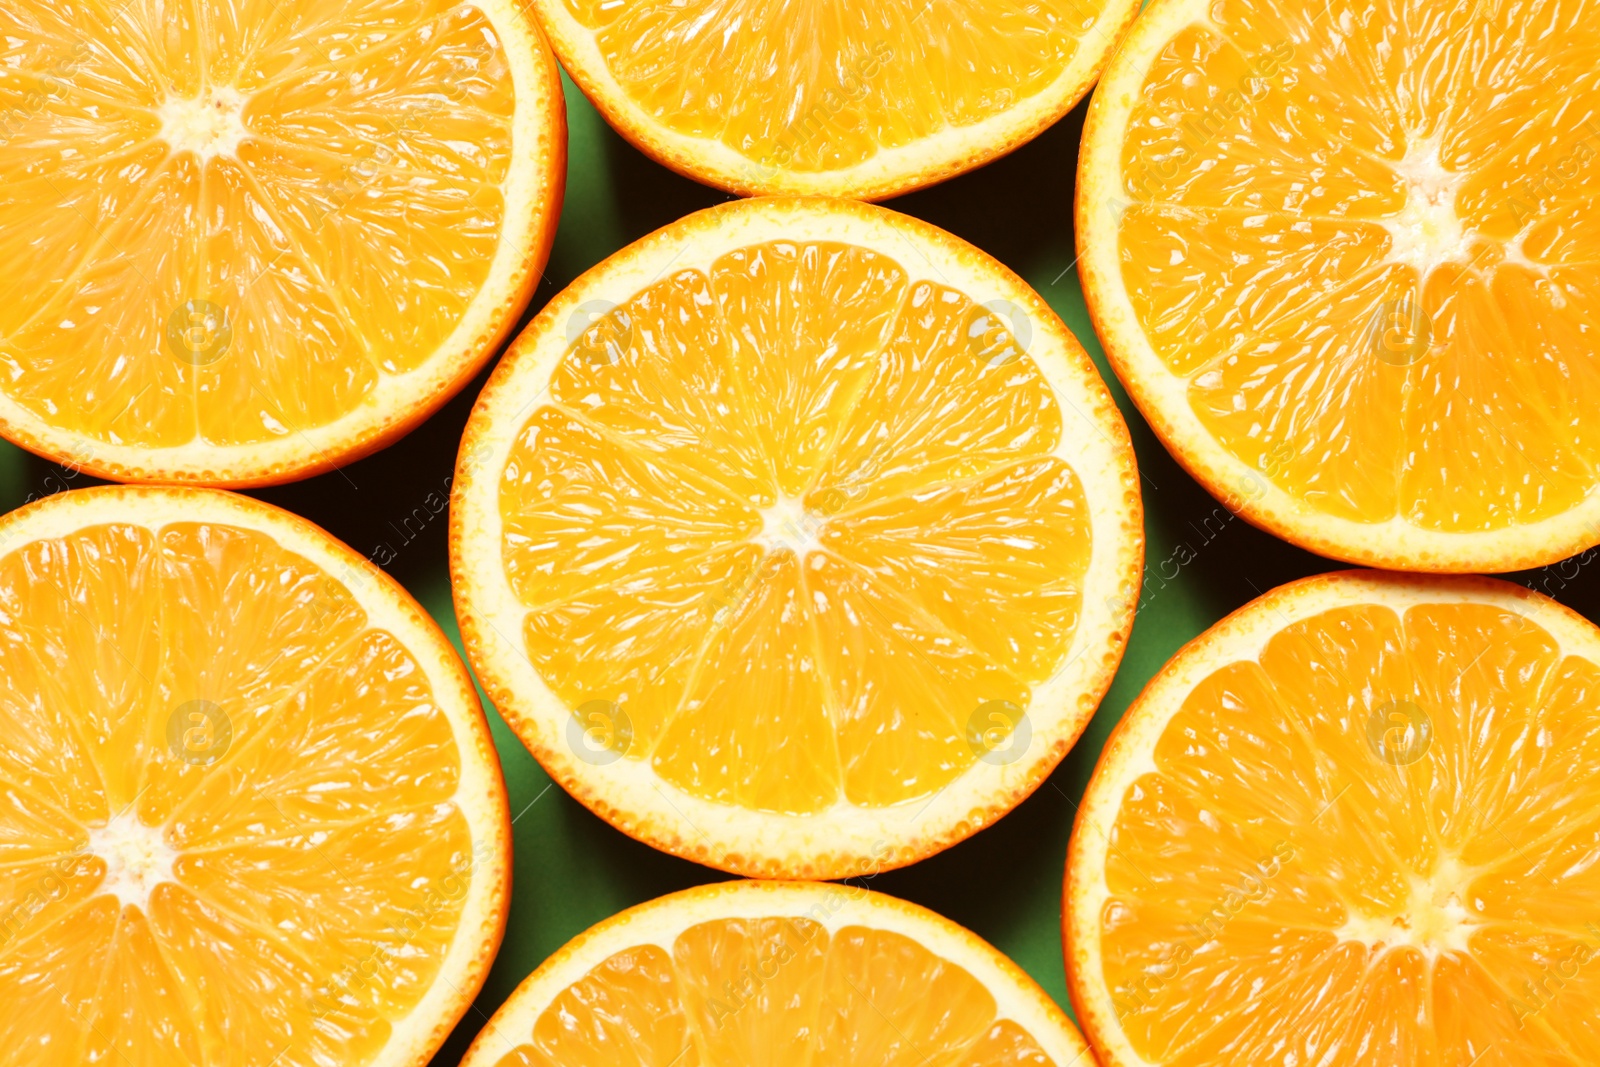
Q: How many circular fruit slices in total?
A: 7